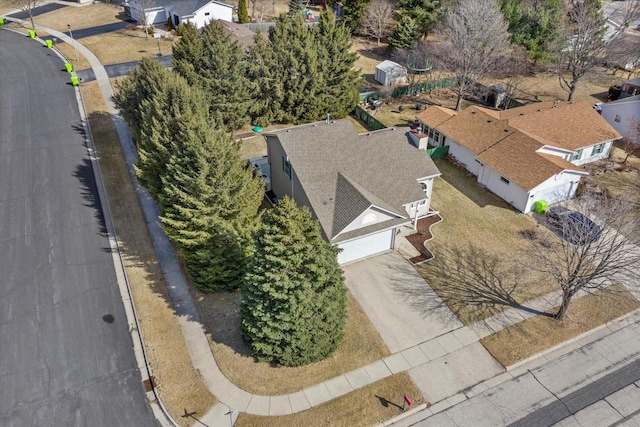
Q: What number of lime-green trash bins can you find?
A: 6